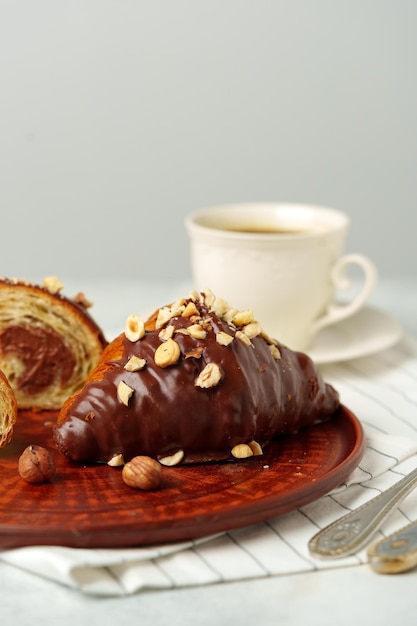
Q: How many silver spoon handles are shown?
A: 2